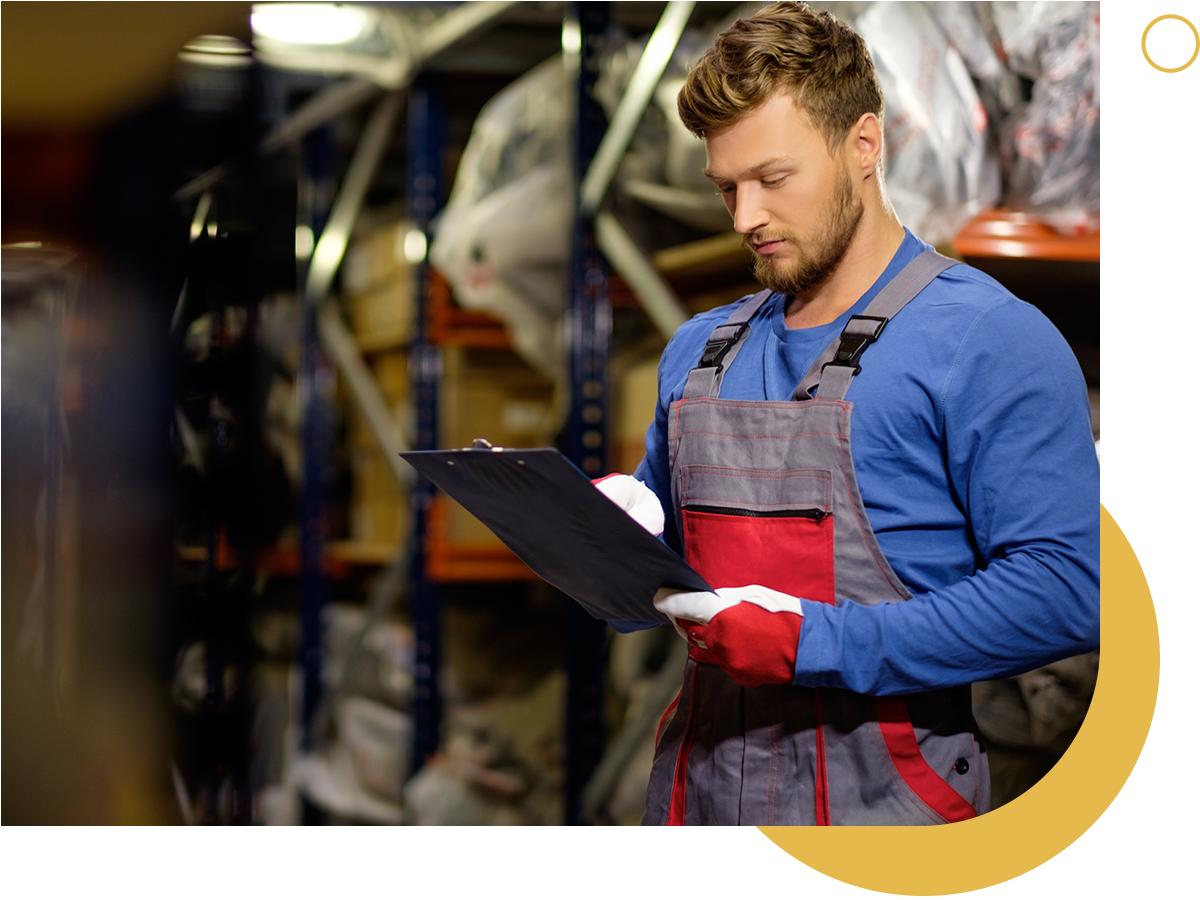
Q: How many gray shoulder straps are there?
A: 2